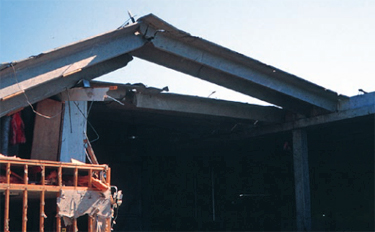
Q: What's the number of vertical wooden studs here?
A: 7